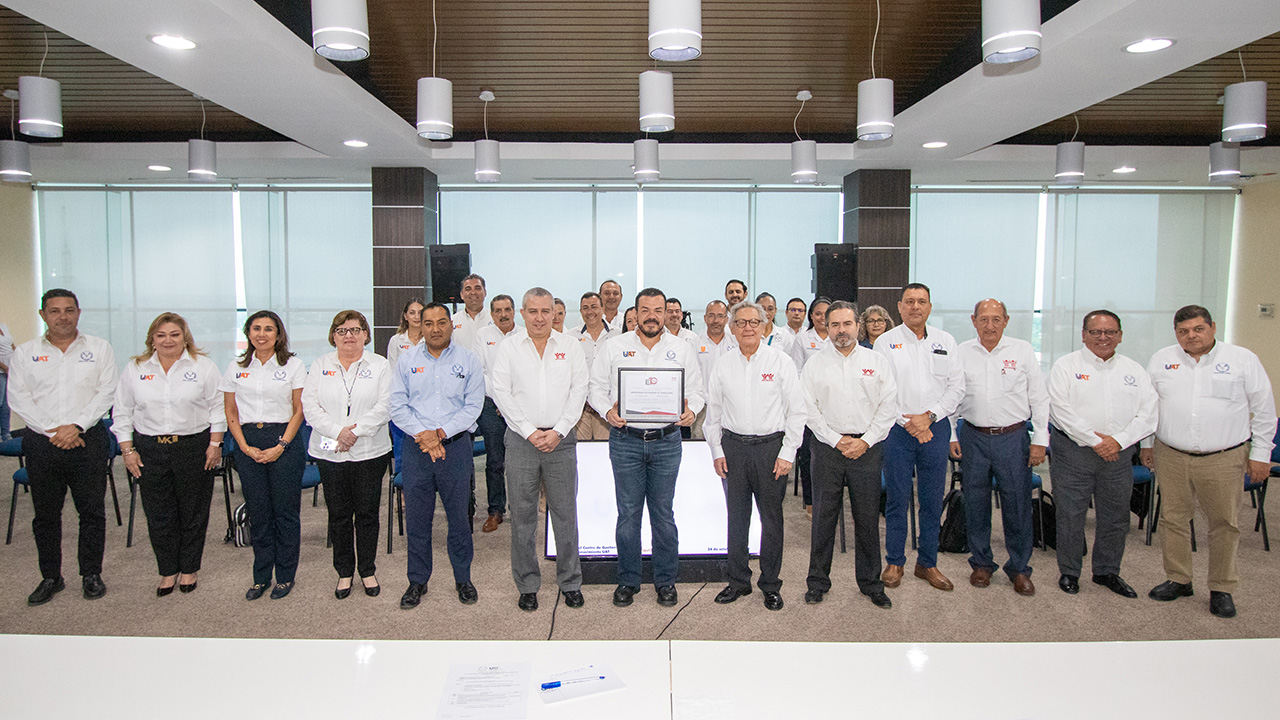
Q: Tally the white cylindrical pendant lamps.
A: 15